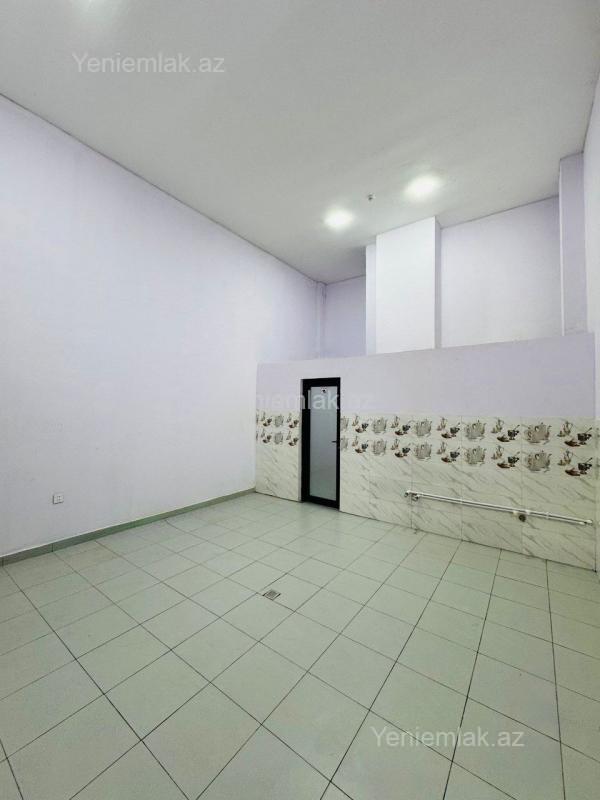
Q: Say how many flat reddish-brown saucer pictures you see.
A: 14